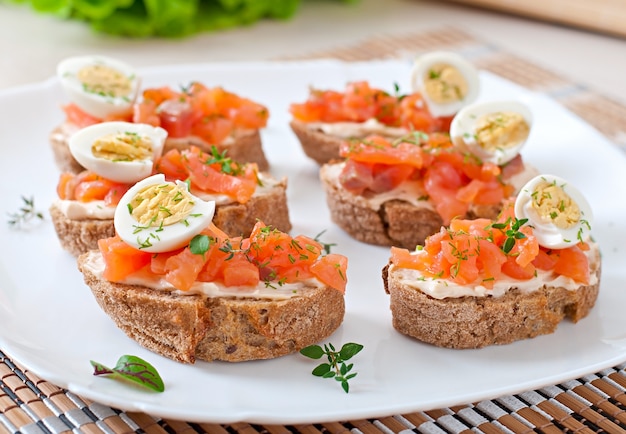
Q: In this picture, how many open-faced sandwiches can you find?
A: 6